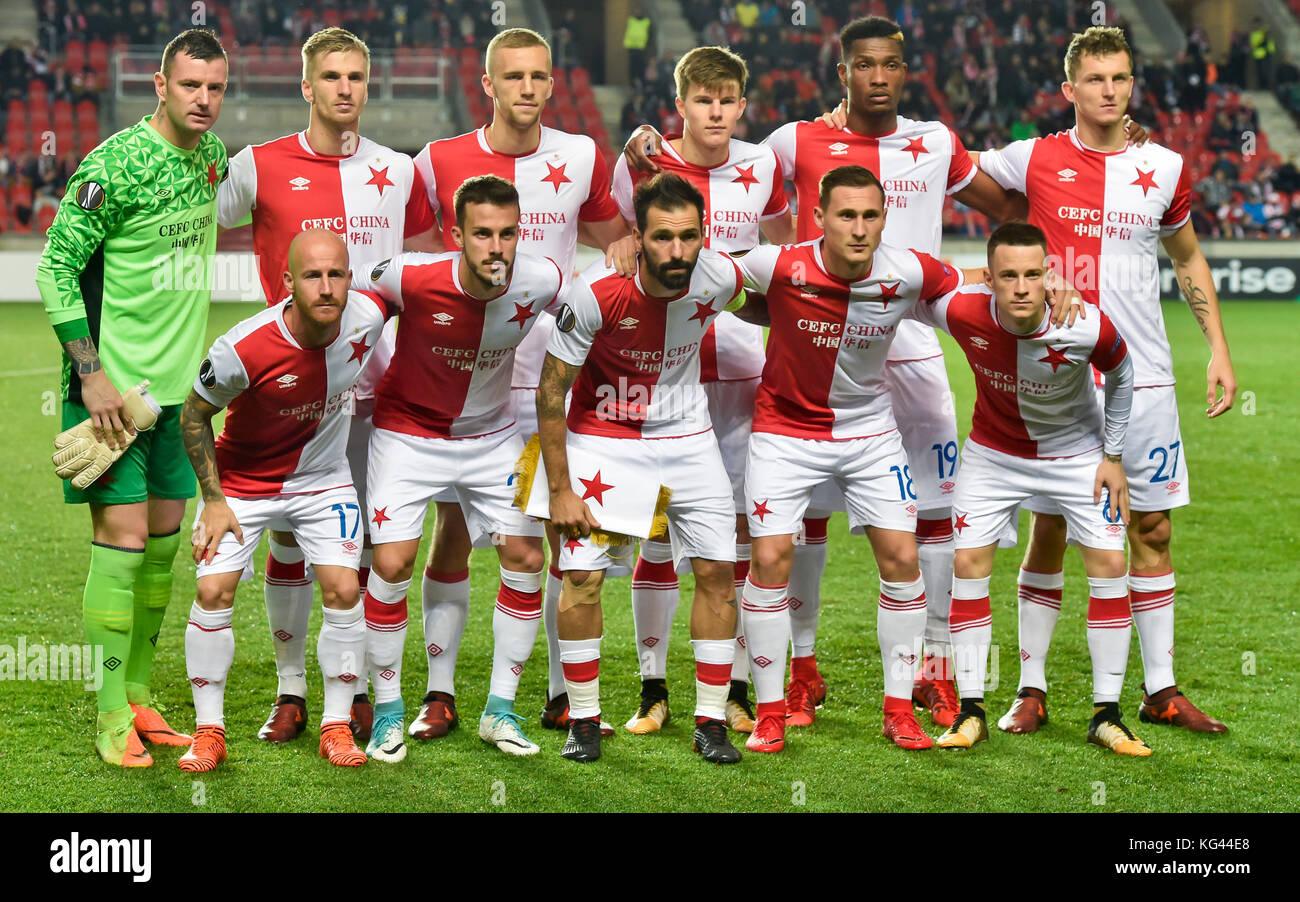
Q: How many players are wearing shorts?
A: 11